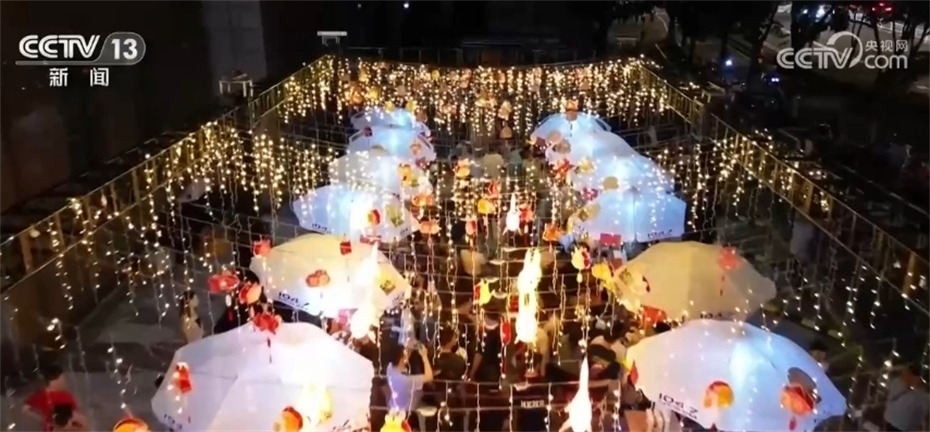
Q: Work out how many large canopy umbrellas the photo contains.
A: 12